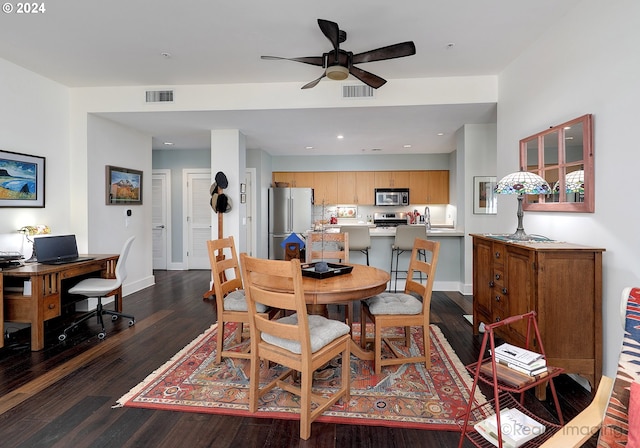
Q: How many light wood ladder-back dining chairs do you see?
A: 4